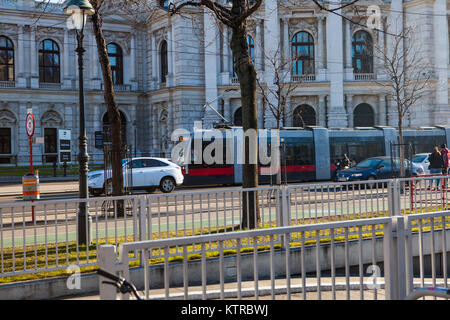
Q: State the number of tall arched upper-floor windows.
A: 7